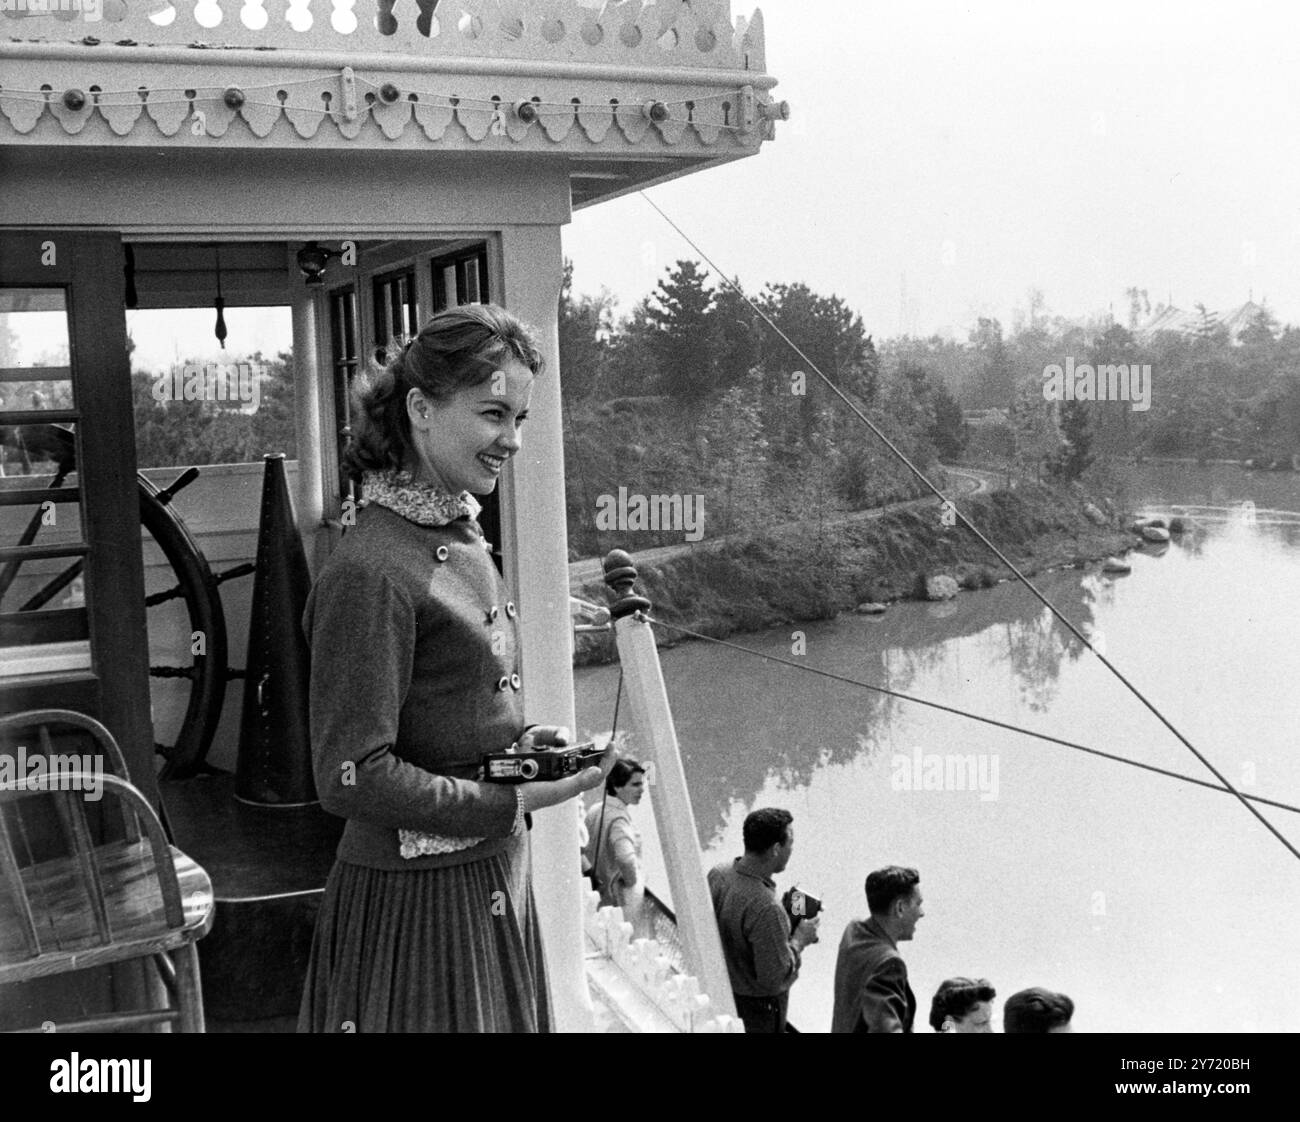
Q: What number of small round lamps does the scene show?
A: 5